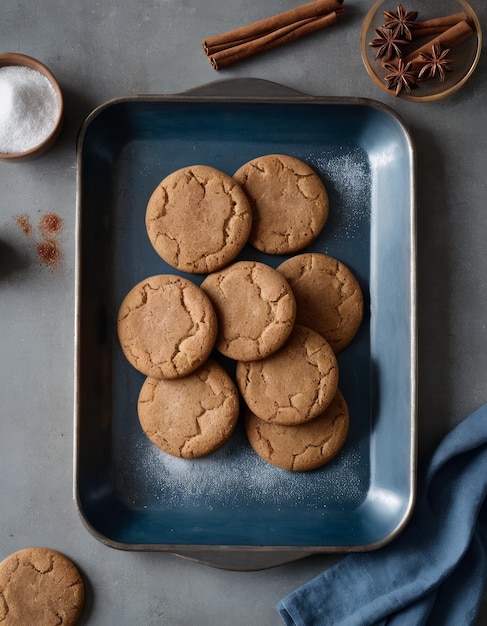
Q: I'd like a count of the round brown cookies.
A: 9